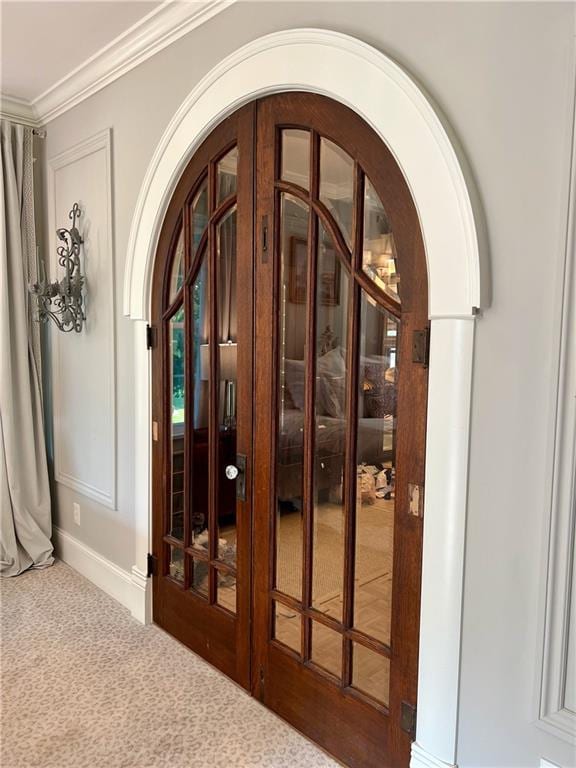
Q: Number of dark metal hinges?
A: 4